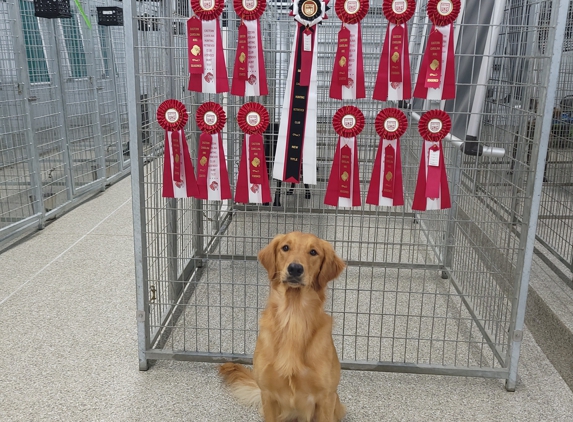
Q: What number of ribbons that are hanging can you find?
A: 12